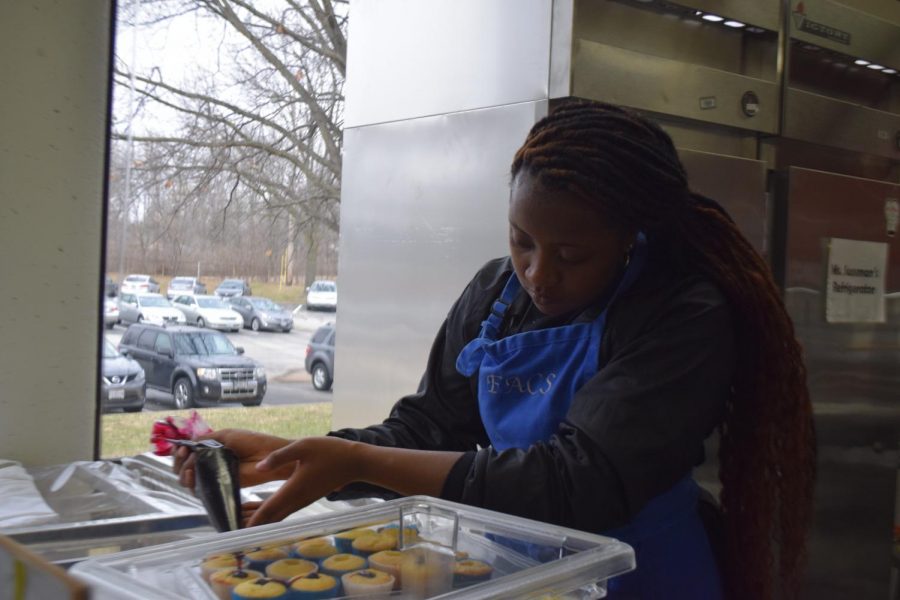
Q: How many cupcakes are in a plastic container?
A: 15